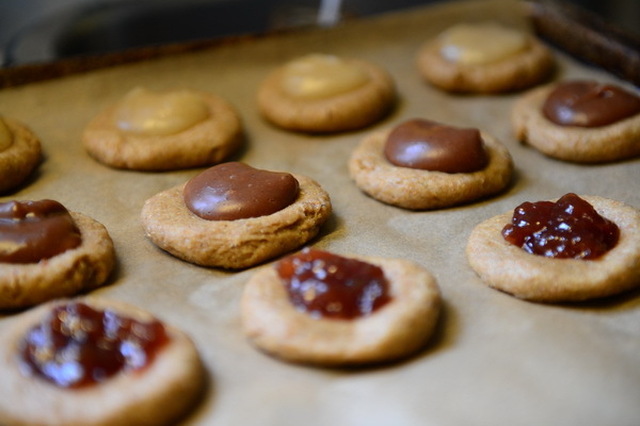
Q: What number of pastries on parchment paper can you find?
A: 11